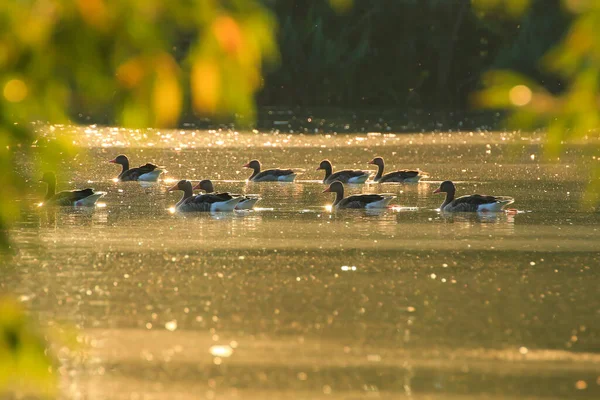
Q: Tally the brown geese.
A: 9